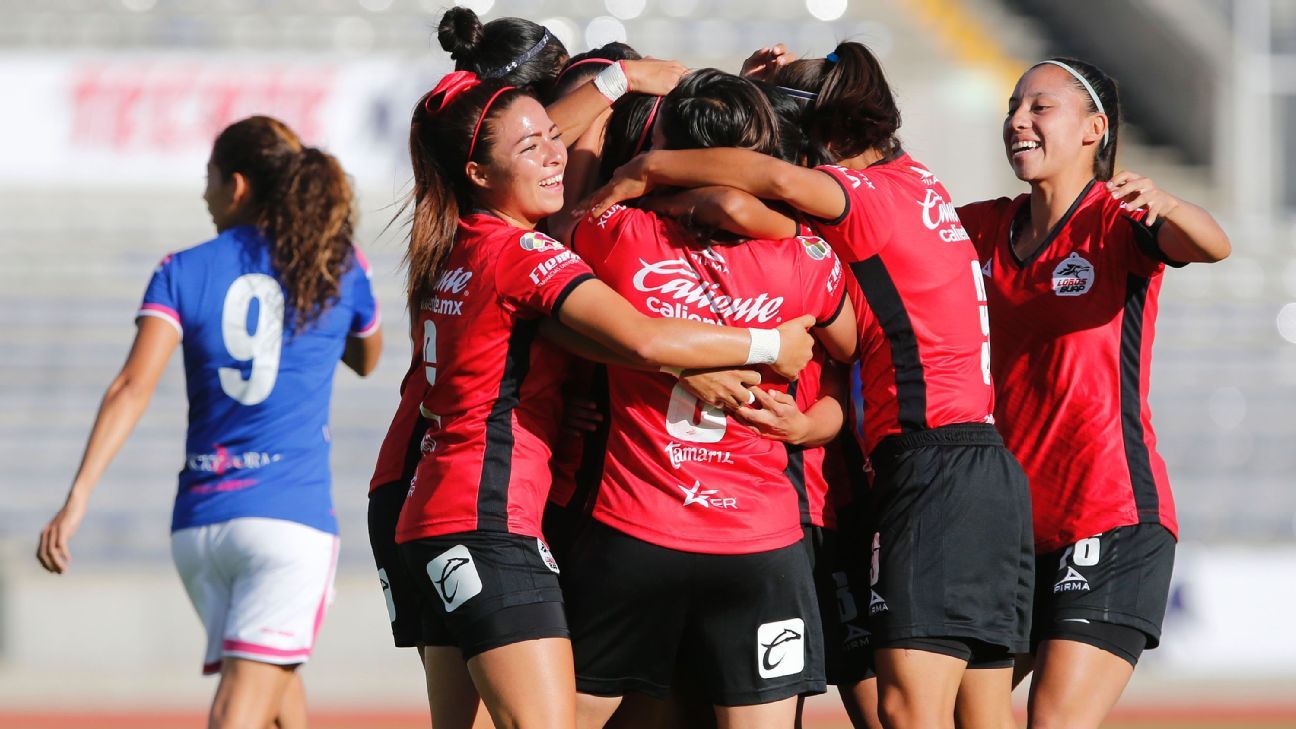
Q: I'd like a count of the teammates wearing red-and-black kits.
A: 8